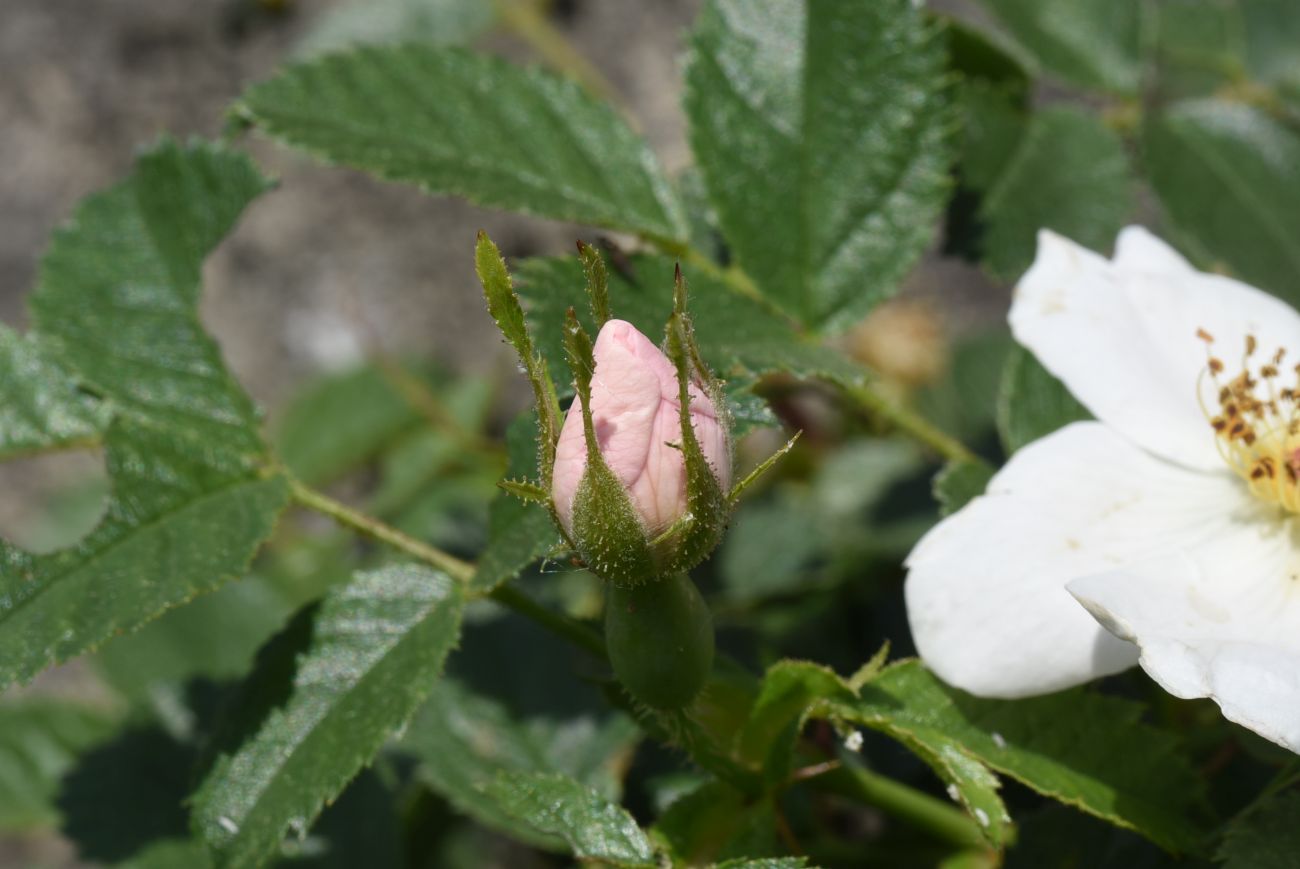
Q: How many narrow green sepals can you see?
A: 5